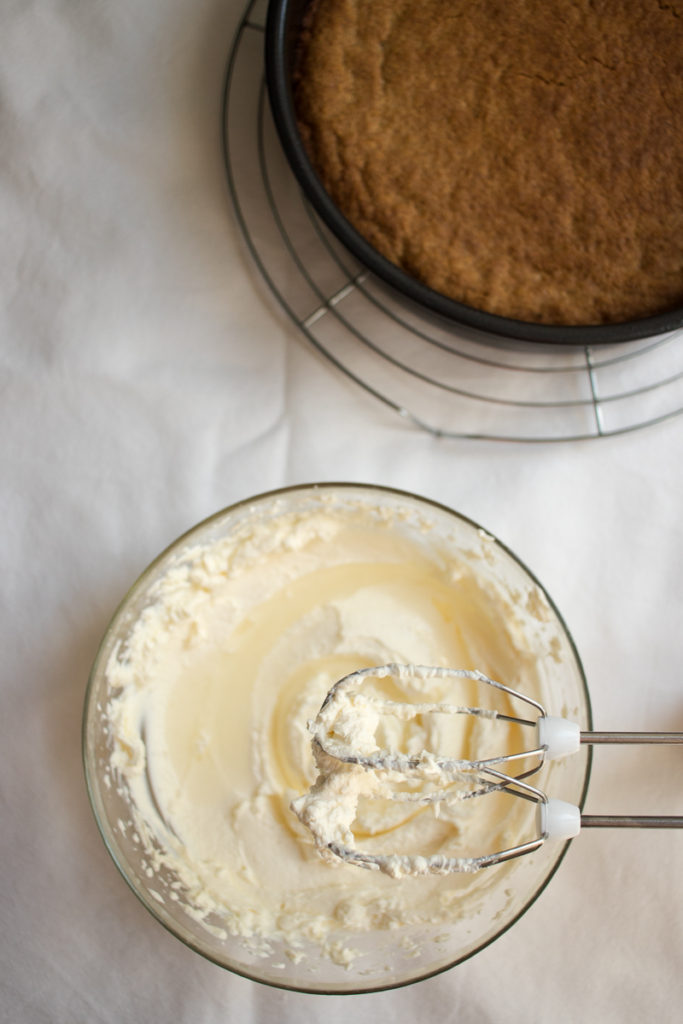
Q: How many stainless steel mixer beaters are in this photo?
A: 2